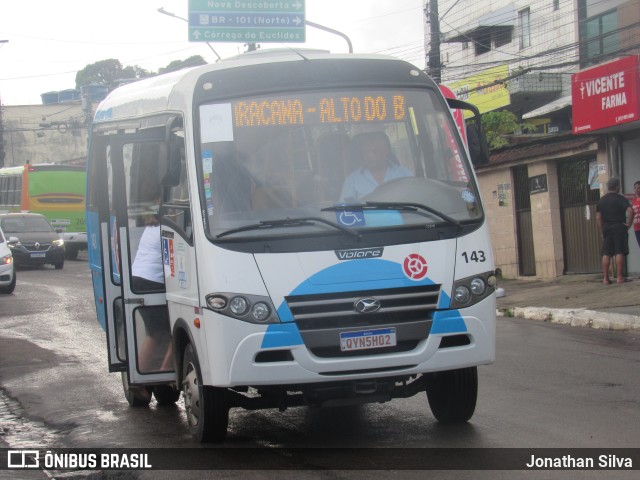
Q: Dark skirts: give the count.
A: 1